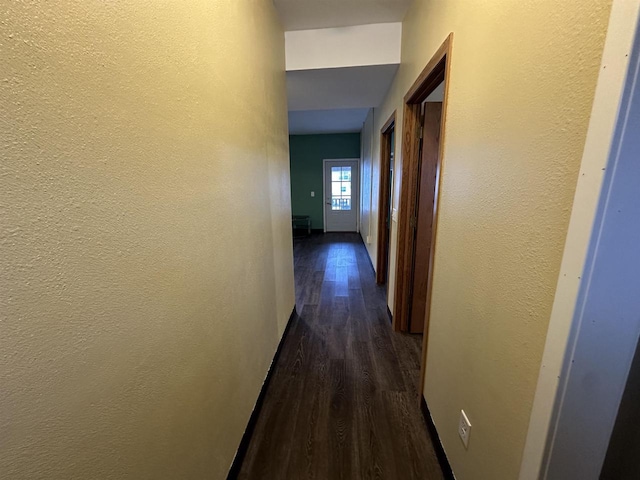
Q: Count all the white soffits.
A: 1